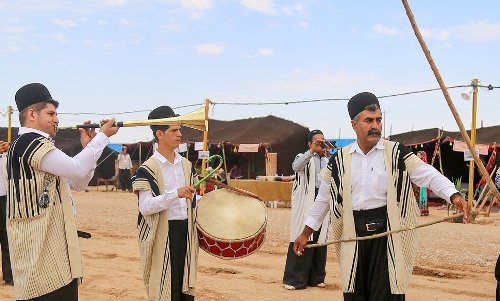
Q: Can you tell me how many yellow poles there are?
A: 3